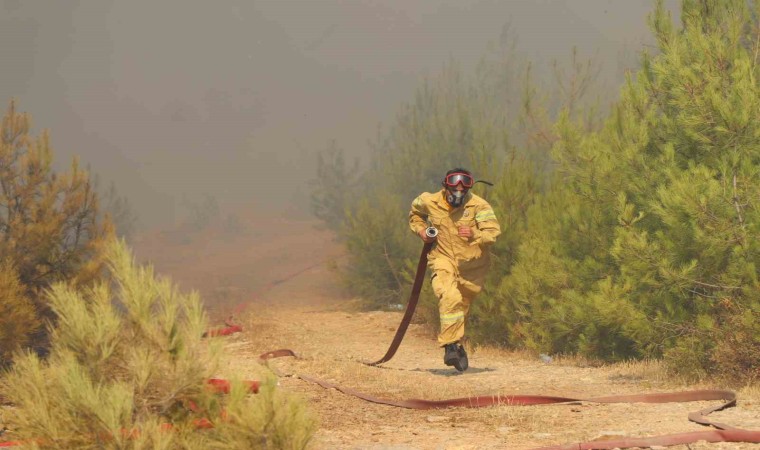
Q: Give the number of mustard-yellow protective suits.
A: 1